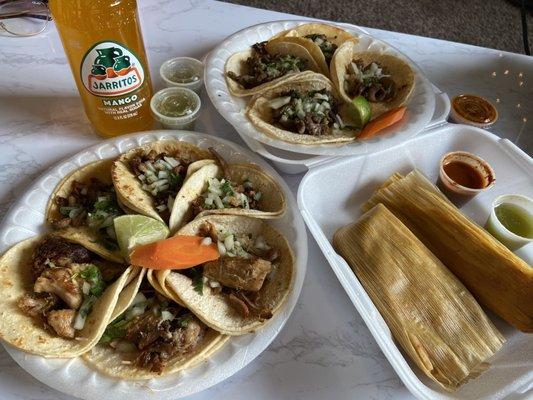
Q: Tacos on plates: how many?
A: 10